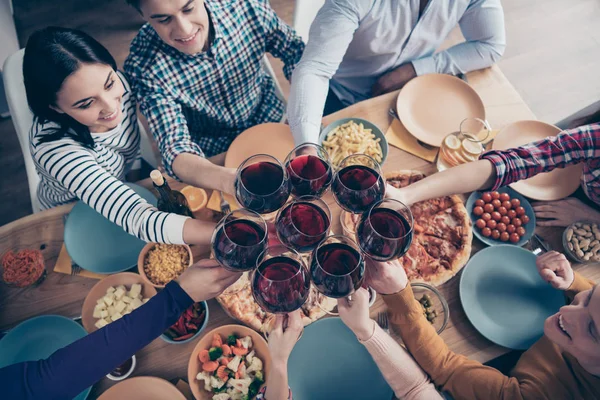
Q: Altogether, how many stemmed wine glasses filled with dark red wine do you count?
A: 8